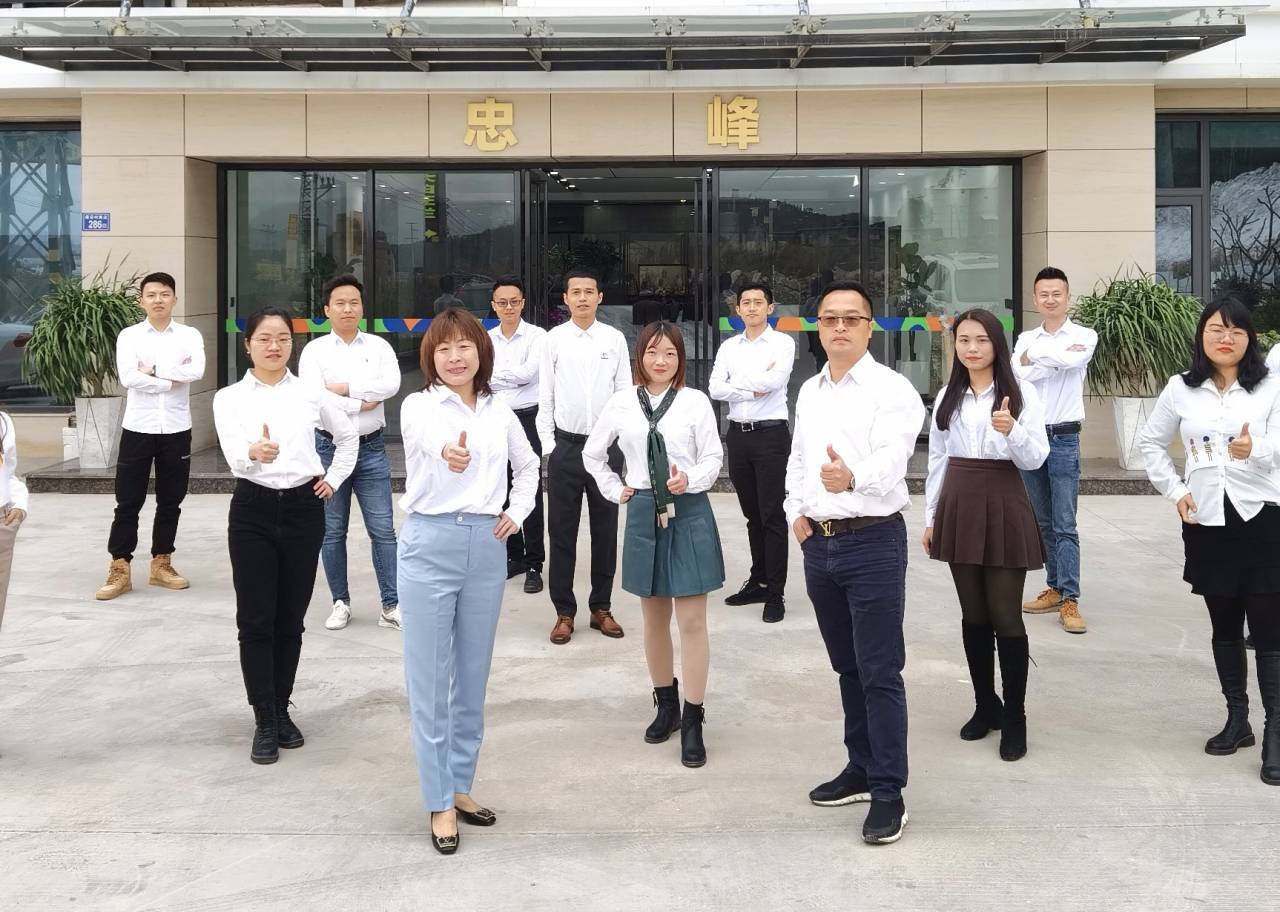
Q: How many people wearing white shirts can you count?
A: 14